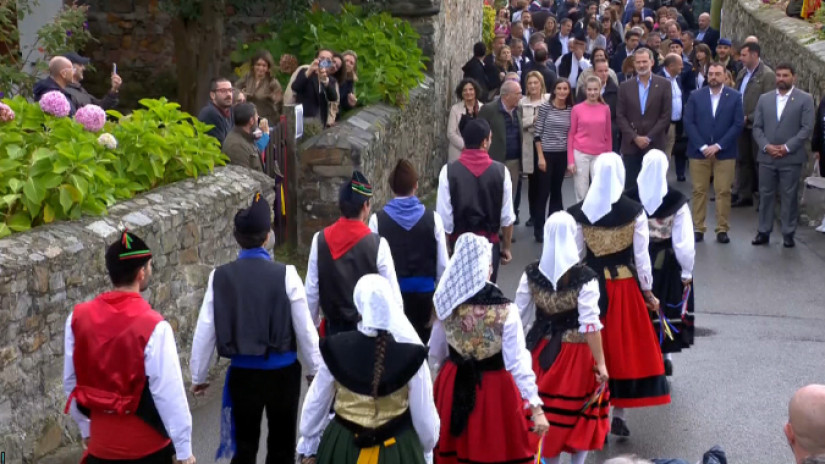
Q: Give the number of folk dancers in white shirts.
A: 10